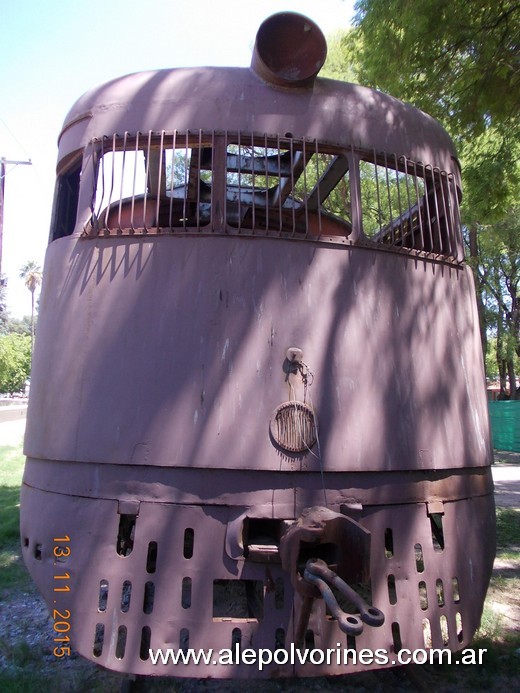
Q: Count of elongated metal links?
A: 2